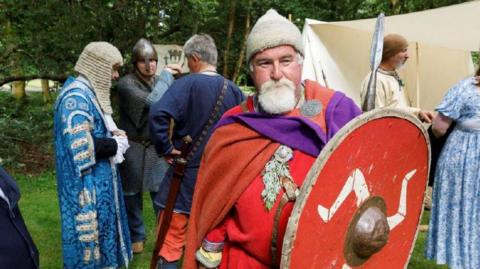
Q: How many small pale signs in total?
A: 1